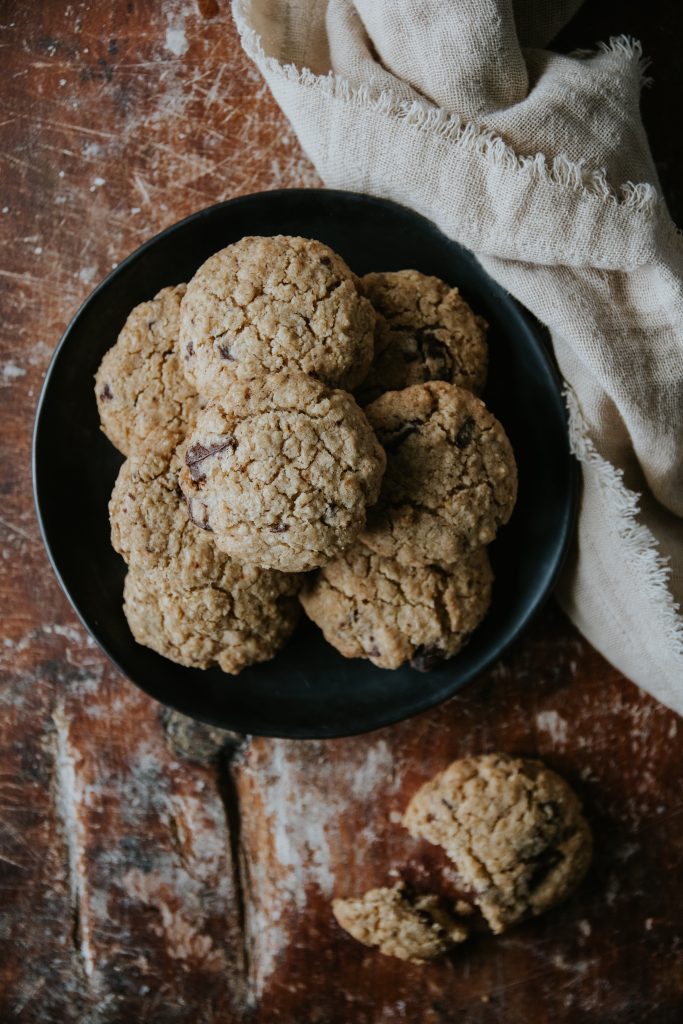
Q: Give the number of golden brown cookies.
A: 9